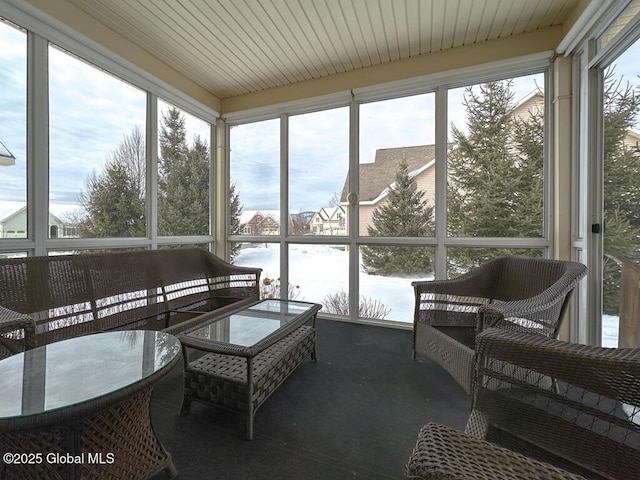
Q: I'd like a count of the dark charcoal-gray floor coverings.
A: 1